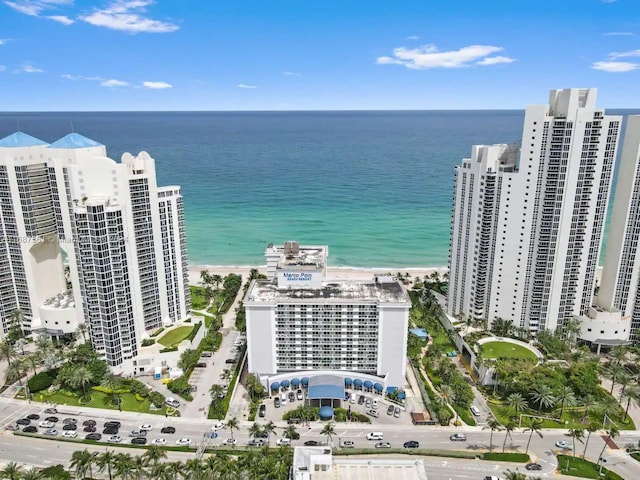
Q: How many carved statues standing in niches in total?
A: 0